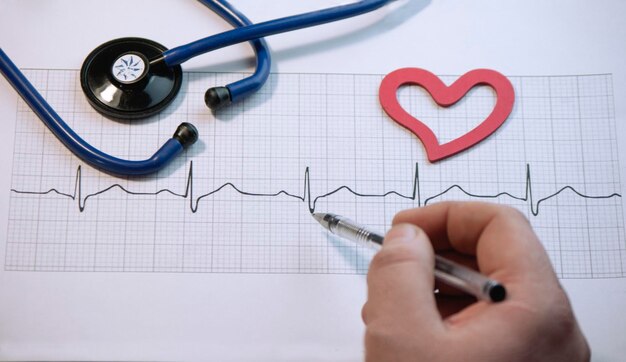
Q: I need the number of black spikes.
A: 5